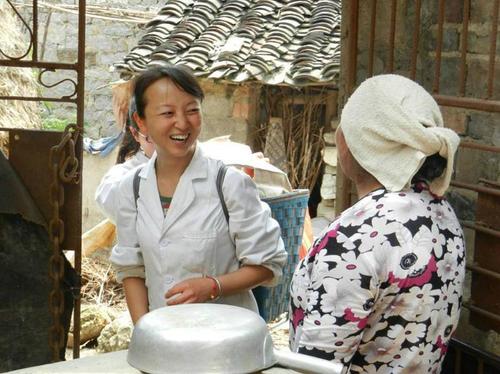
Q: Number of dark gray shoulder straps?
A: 2